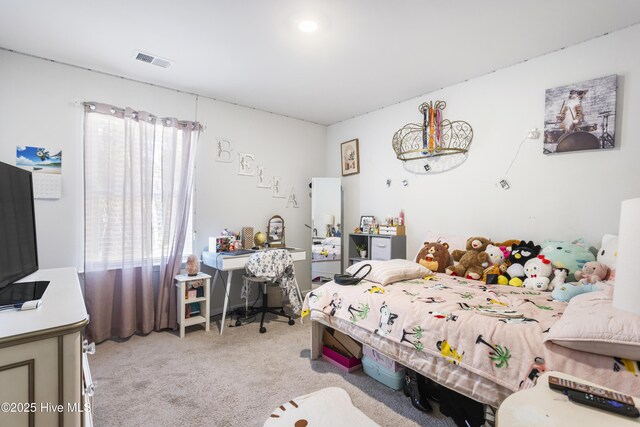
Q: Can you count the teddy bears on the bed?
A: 2